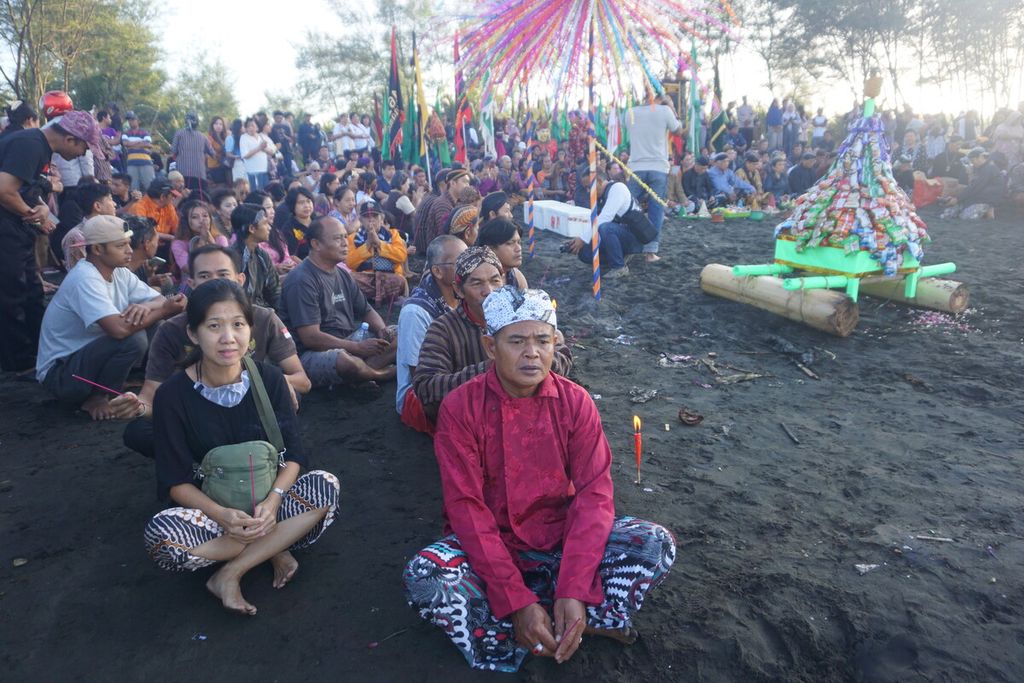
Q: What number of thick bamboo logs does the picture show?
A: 2